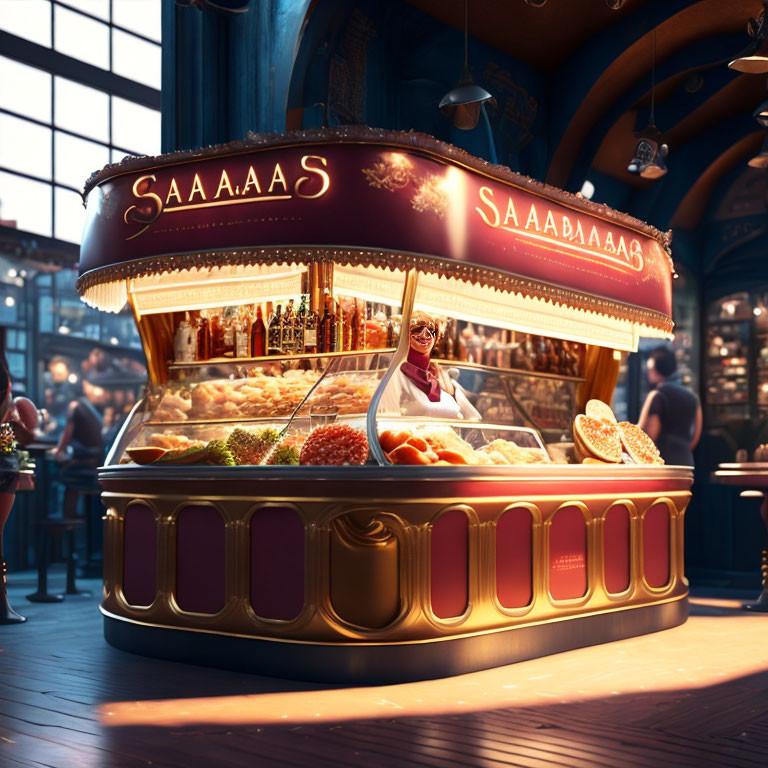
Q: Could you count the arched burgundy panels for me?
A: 8